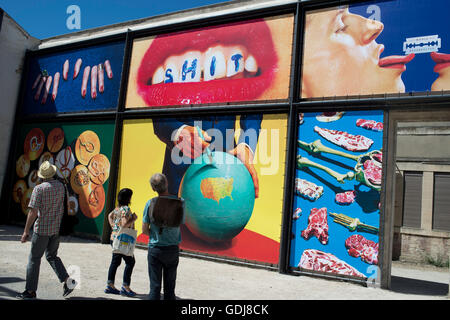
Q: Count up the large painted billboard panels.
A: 6